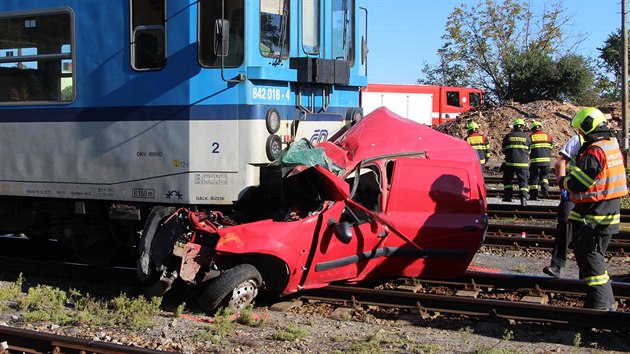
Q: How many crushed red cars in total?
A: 1